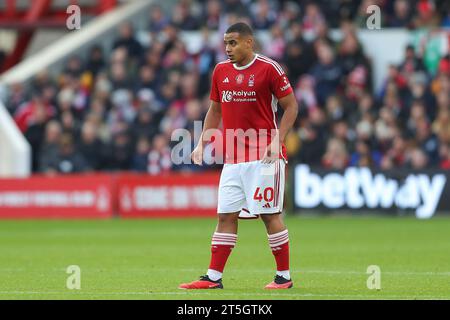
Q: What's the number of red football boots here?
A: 2